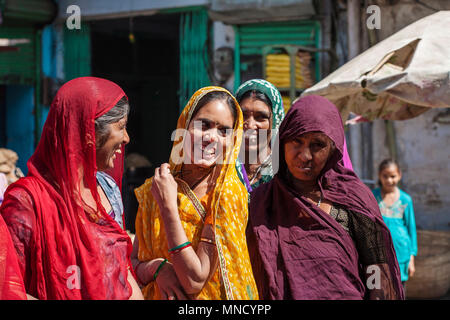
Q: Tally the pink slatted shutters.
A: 0